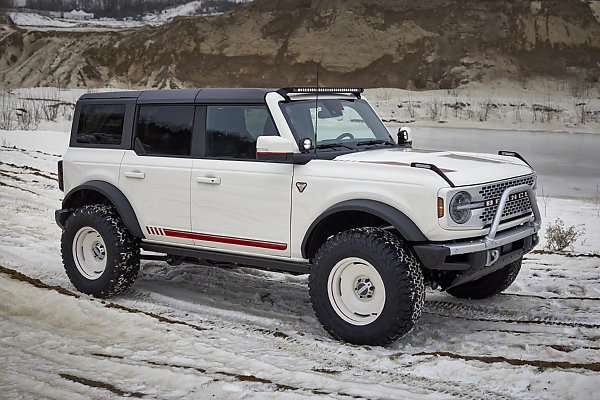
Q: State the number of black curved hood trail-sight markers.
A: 2